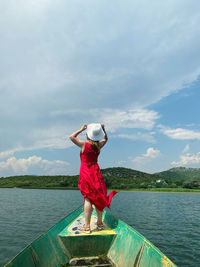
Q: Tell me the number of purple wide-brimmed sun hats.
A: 0